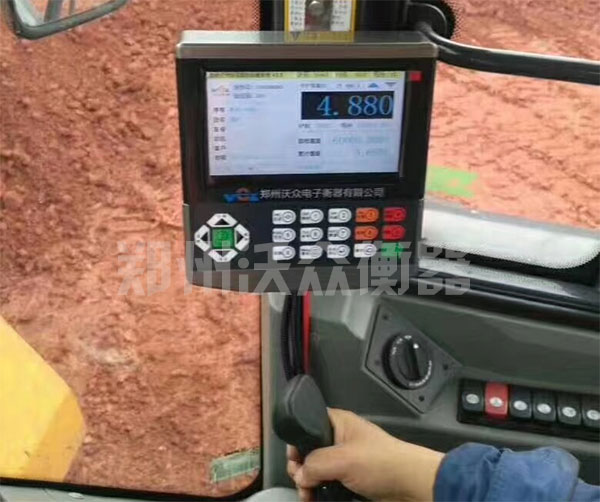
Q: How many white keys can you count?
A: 14